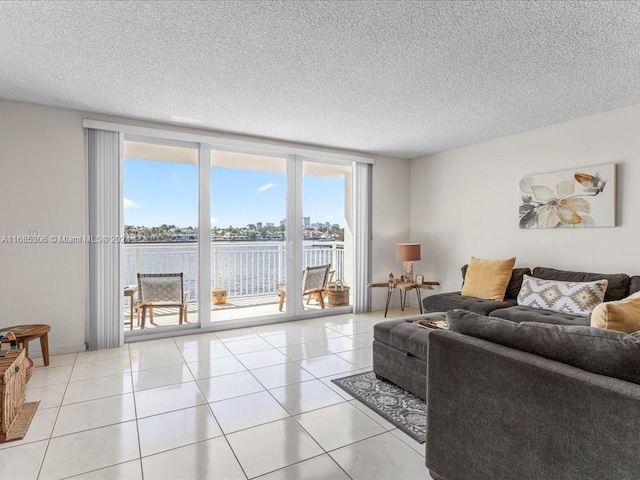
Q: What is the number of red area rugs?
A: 0